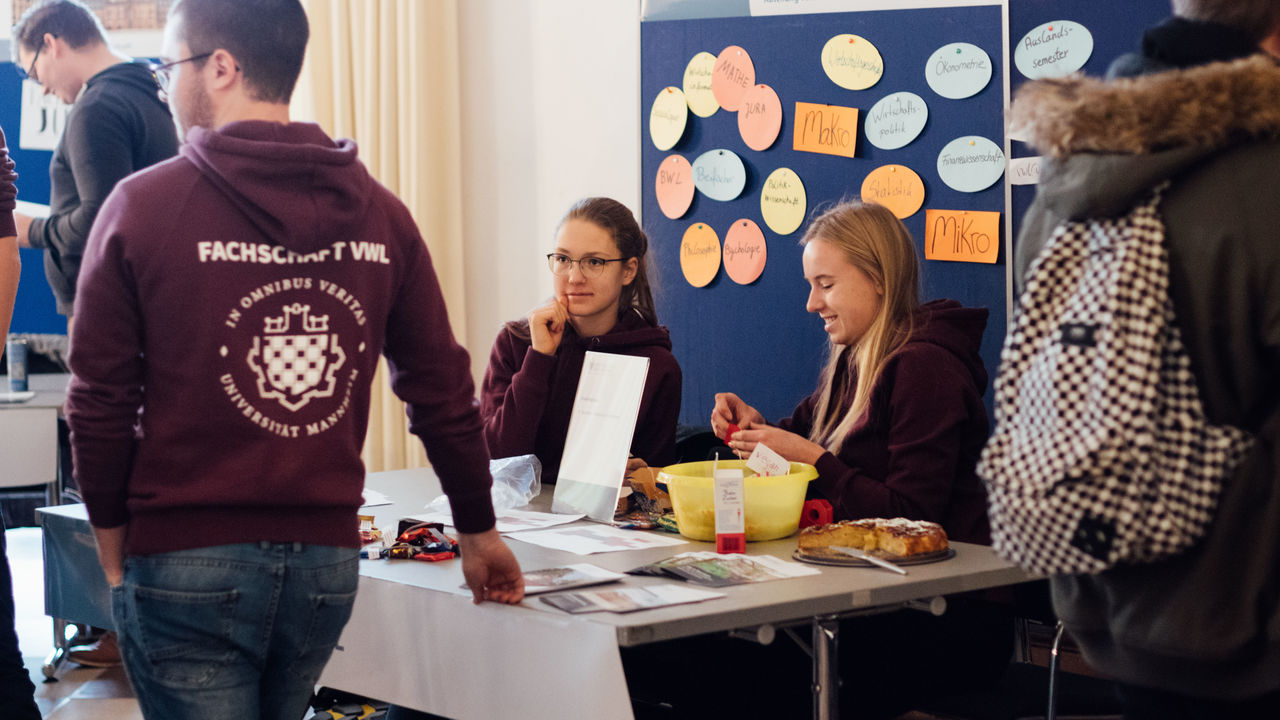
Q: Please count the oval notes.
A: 15